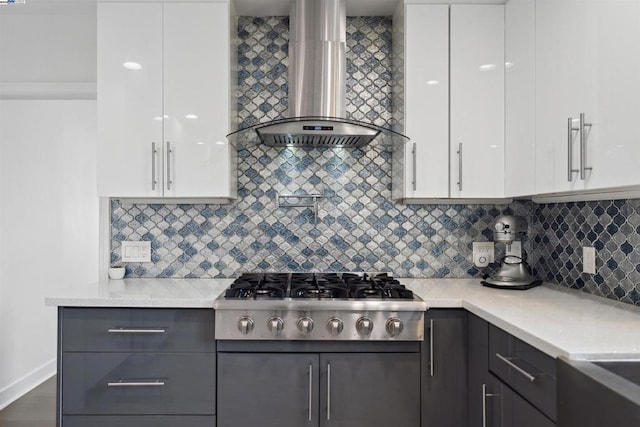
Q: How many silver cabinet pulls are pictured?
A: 13